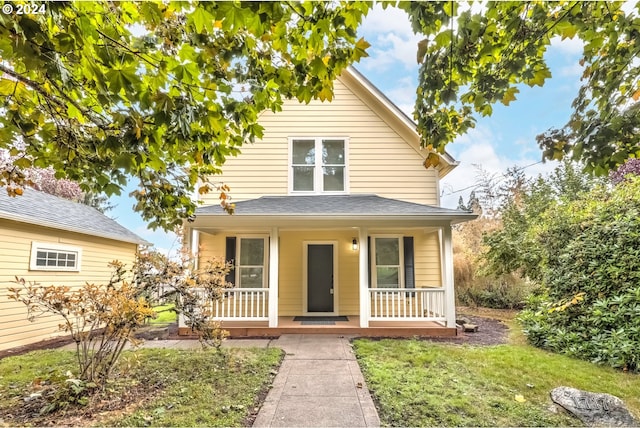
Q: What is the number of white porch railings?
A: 2